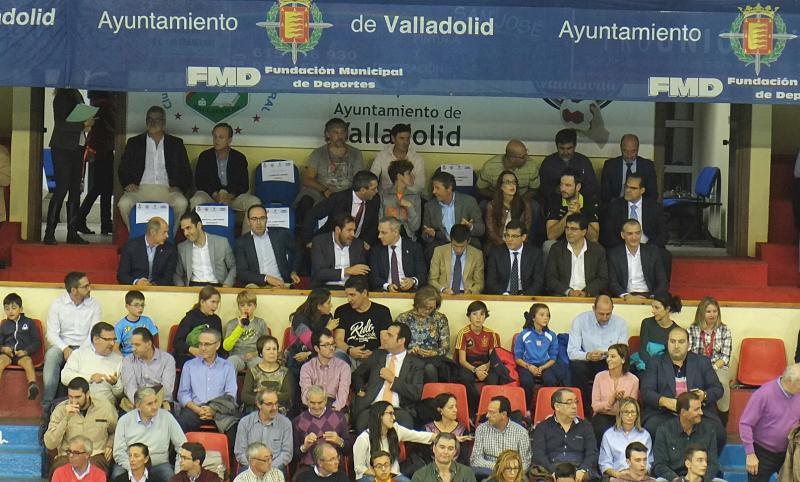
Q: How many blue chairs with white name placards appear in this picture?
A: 5